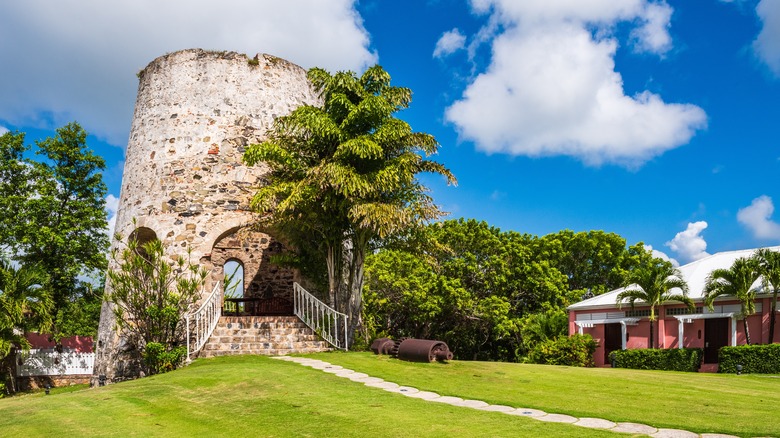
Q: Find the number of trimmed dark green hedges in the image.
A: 2